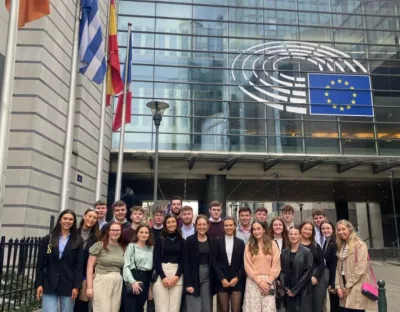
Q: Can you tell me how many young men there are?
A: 11